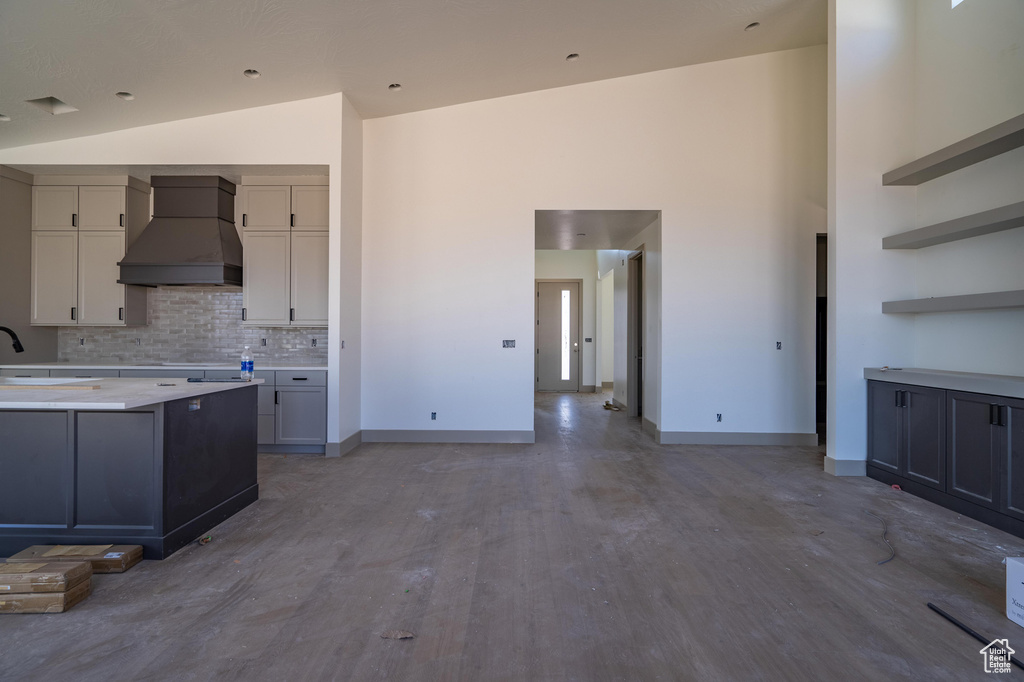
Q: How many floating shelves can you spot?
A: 3